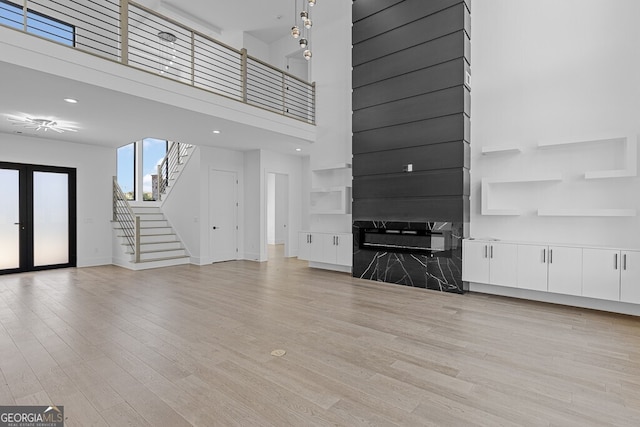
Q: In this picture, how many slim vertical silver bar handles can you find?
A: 10